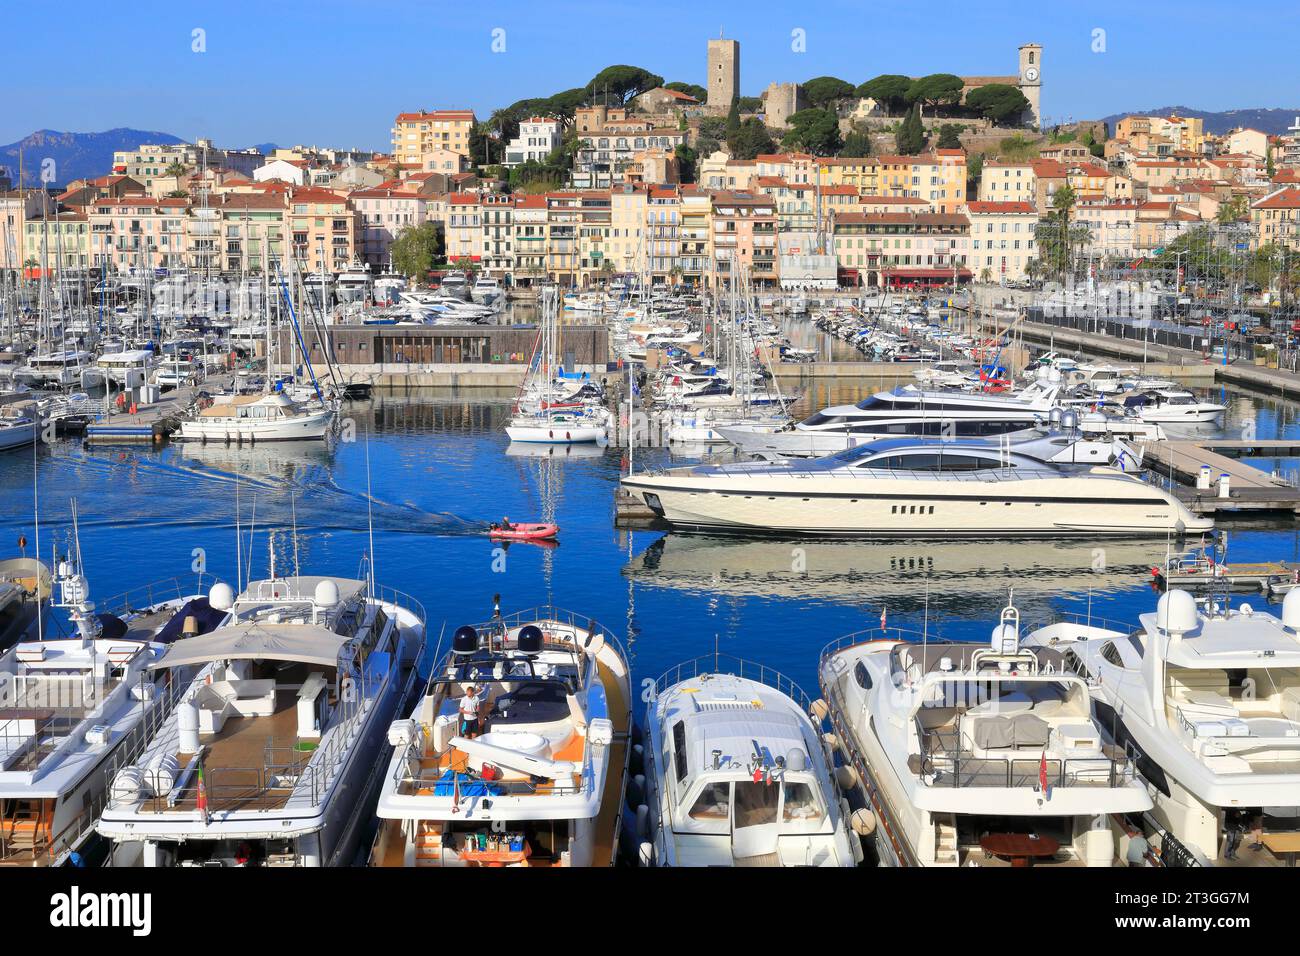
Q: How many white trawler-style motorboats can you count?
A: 1